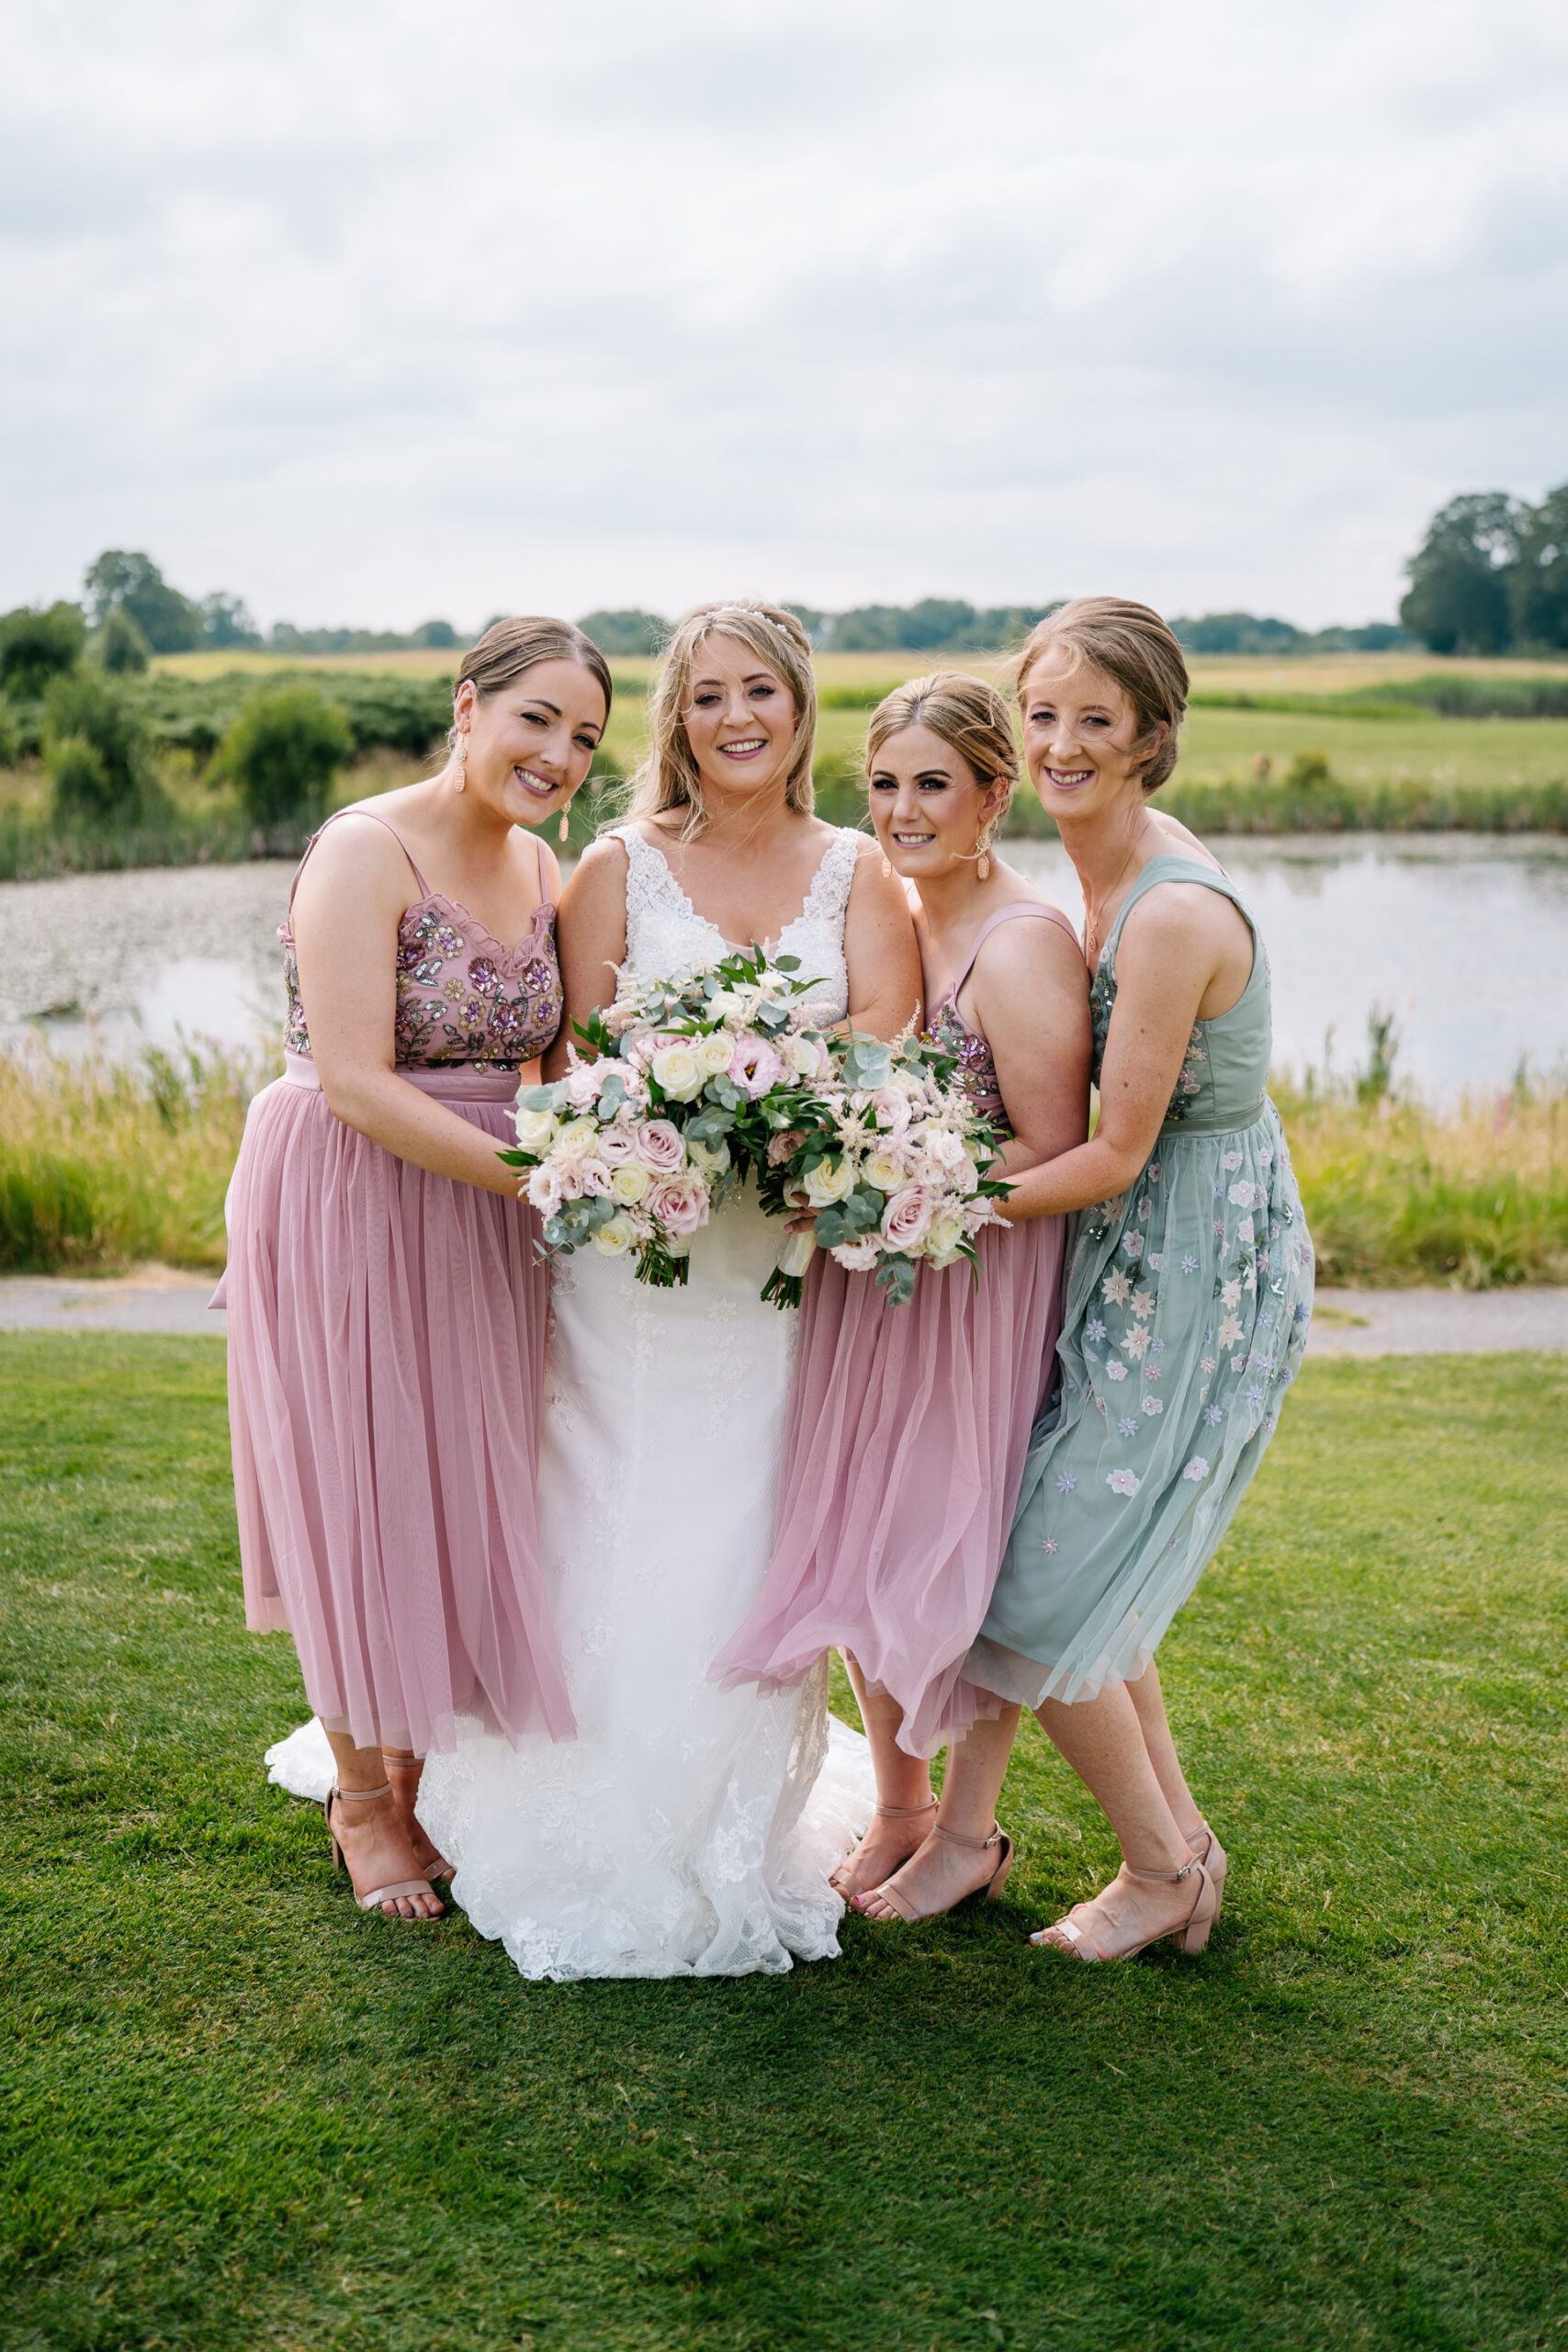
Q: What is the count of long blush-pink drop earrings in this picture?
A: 4